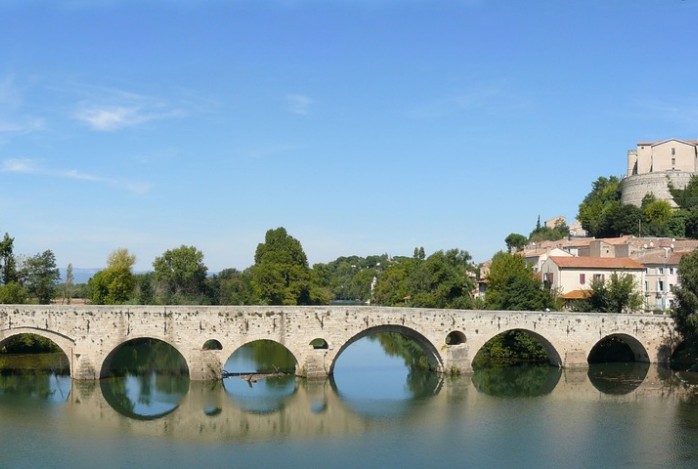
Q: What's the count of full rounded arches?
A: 5